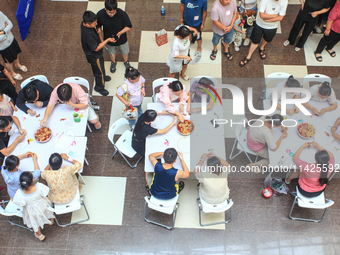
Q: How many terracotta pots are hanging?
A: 0